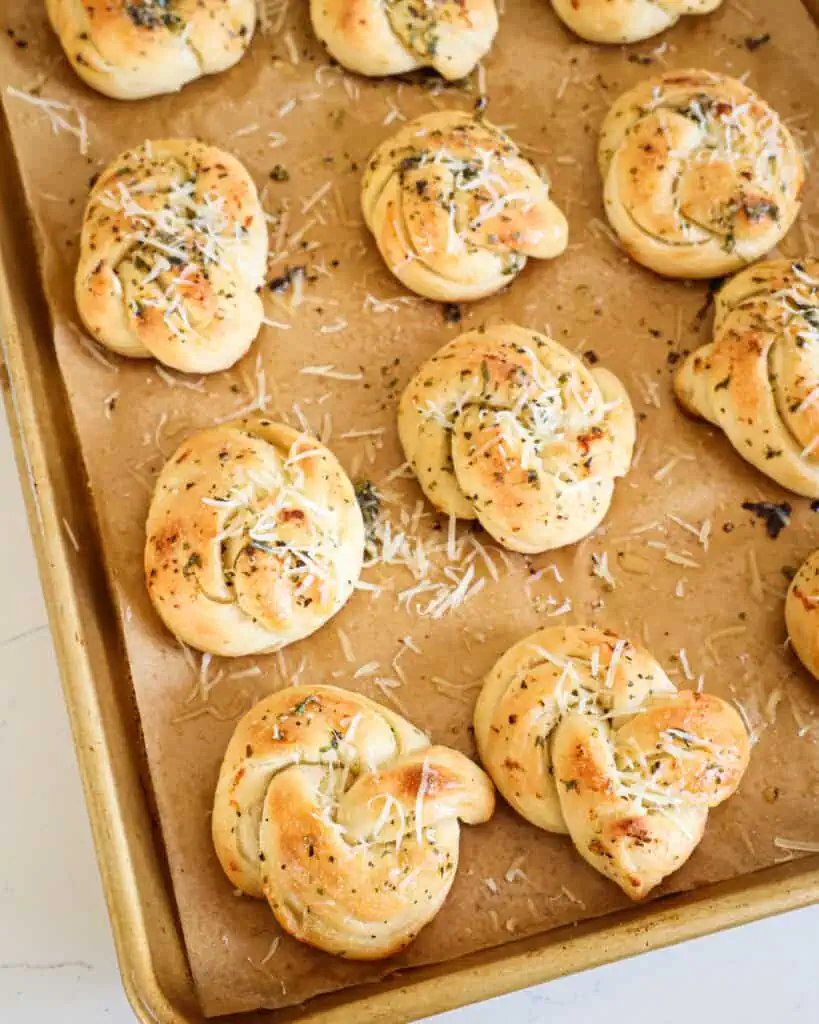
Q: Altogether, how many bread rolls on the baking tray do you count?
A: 12